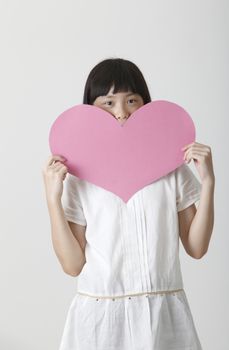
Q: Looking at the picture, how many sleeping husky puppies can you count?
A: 0